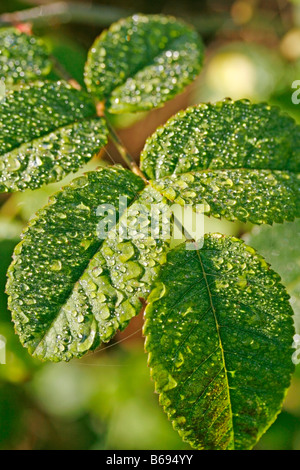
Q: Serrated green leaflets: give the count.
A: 6